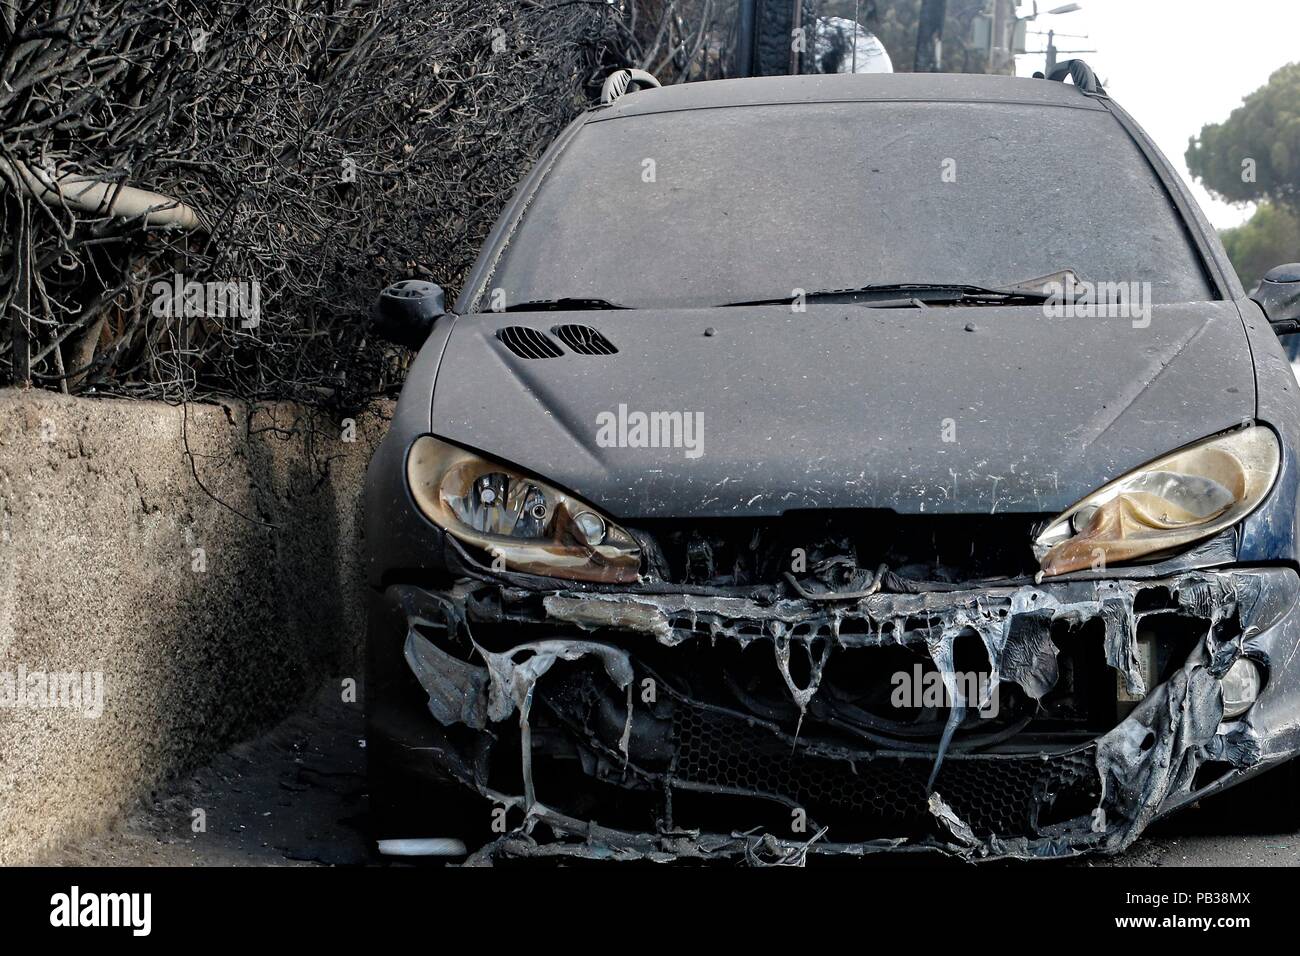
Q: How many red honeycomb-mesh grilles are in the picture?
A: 0